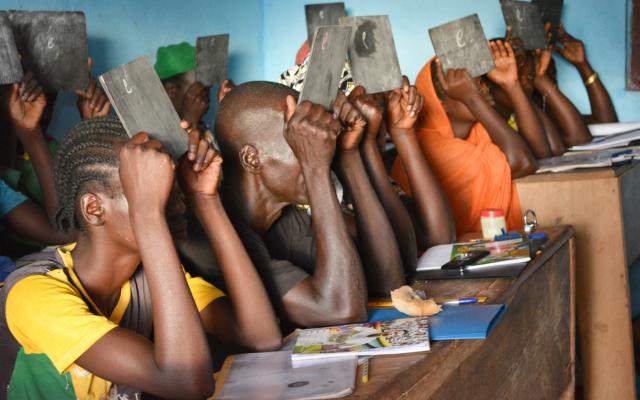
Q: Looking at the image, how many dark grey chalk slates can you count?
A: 10